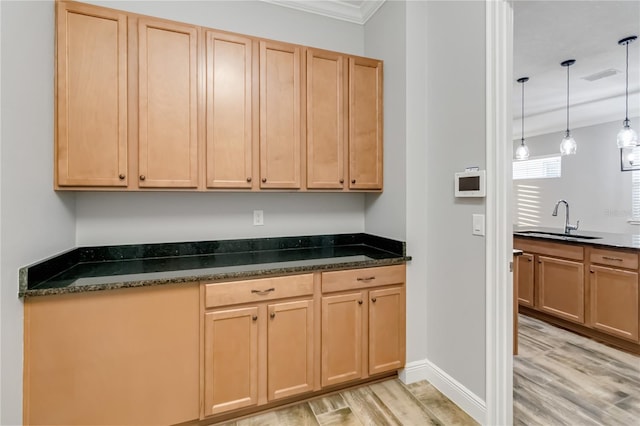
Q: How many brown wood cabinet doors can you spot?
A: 13